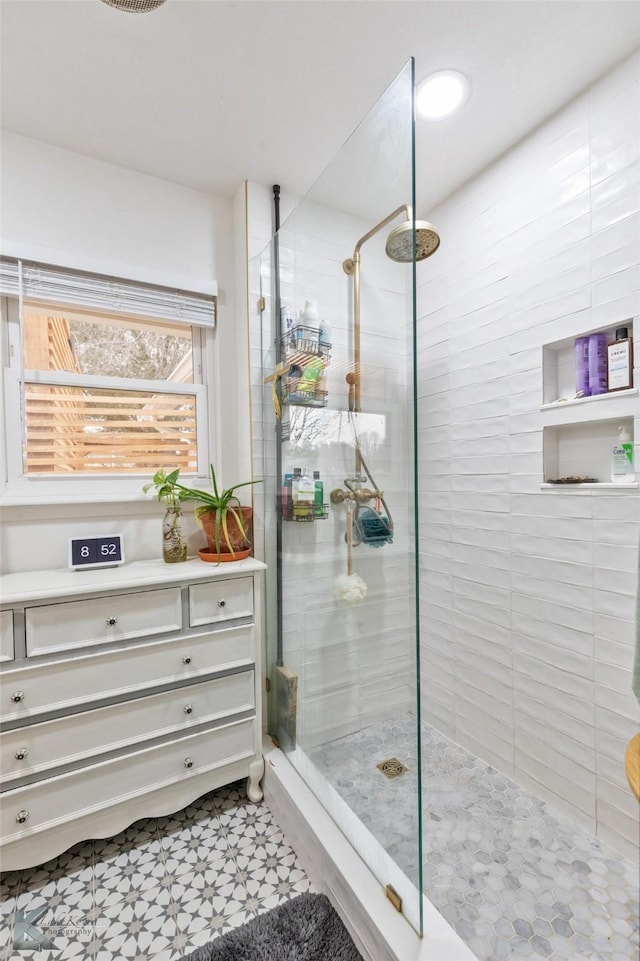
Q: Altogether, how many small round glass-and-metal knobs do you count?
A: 8